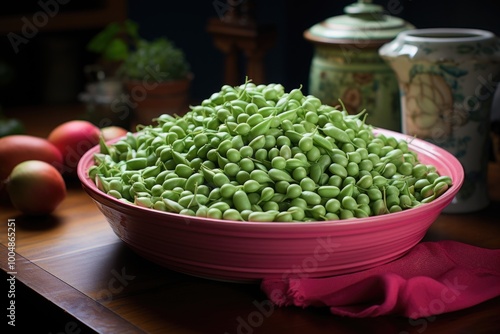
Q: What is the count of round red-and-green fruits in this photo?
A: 4